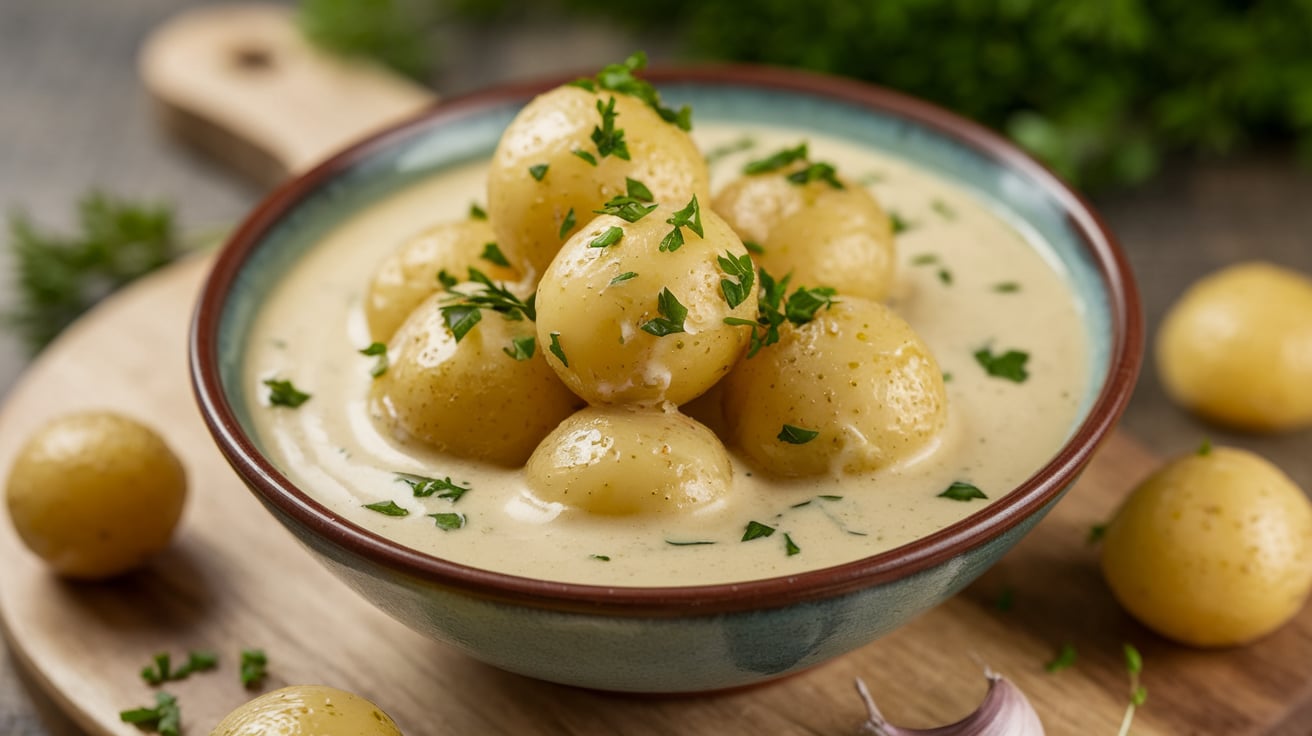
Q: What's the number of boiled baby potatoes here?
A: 11